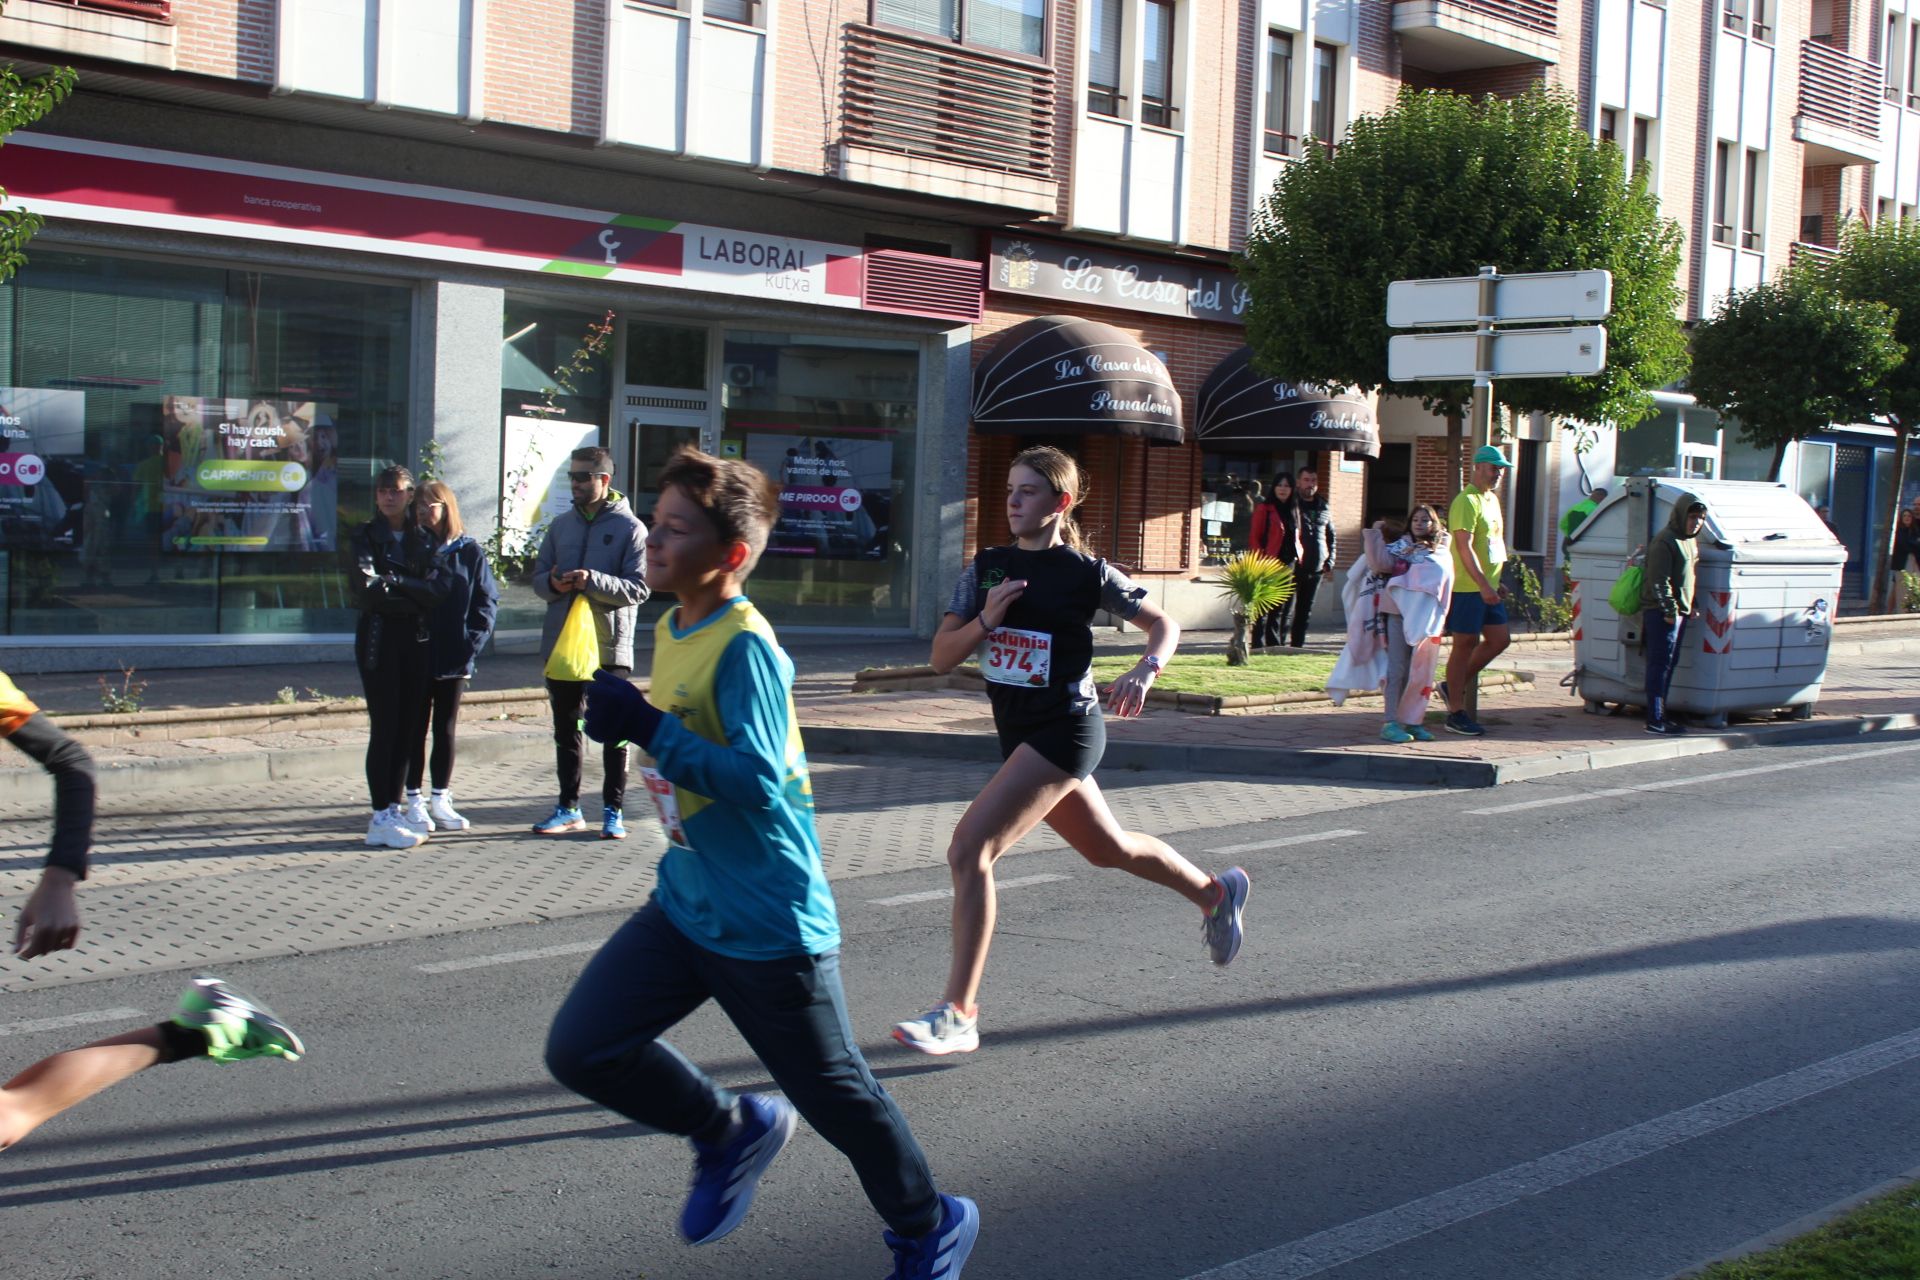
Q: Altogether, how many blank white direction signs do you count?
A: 2